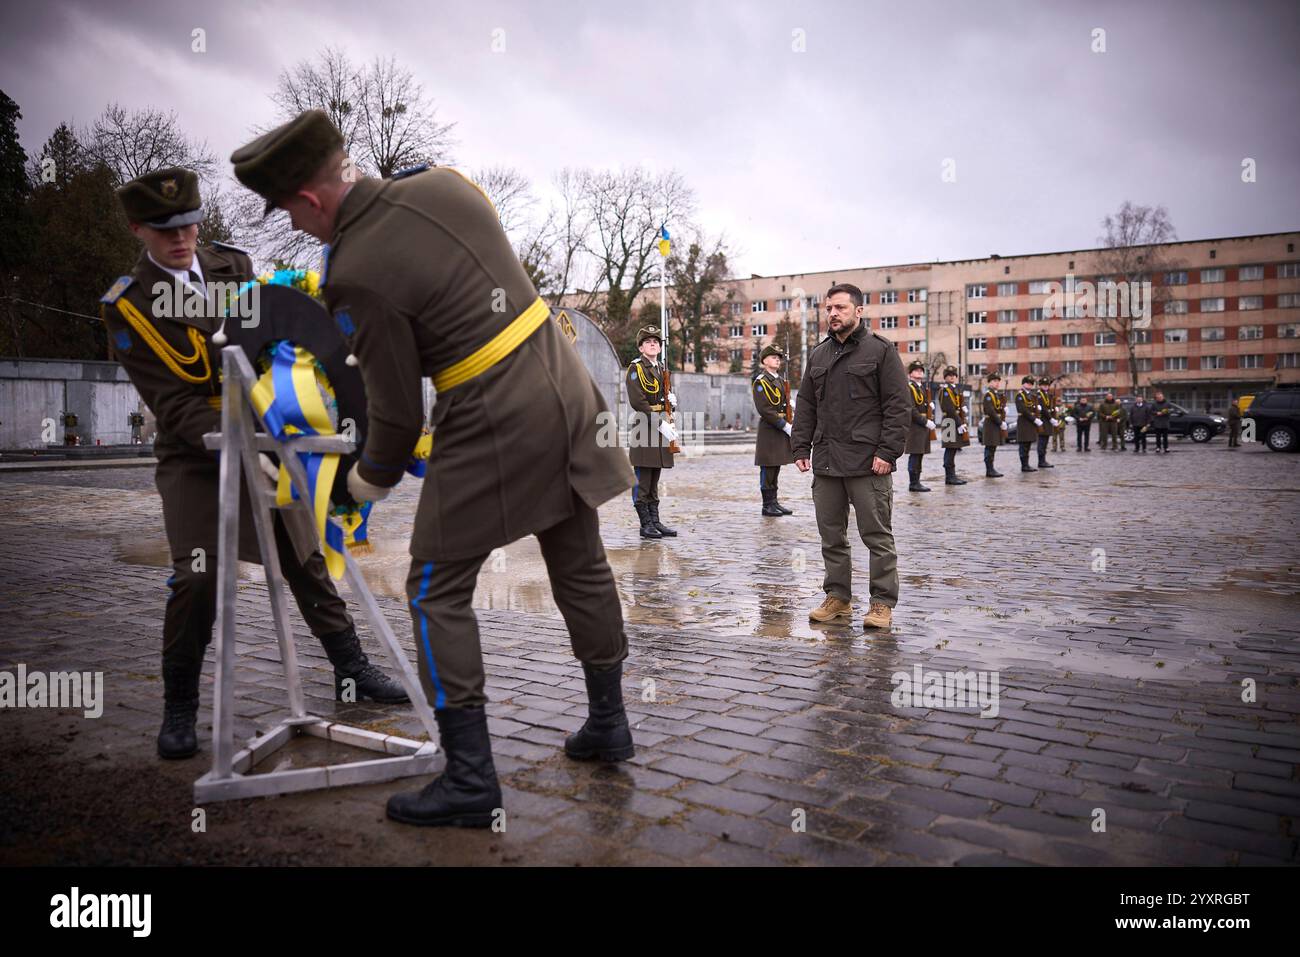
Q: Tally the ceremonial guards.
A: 9